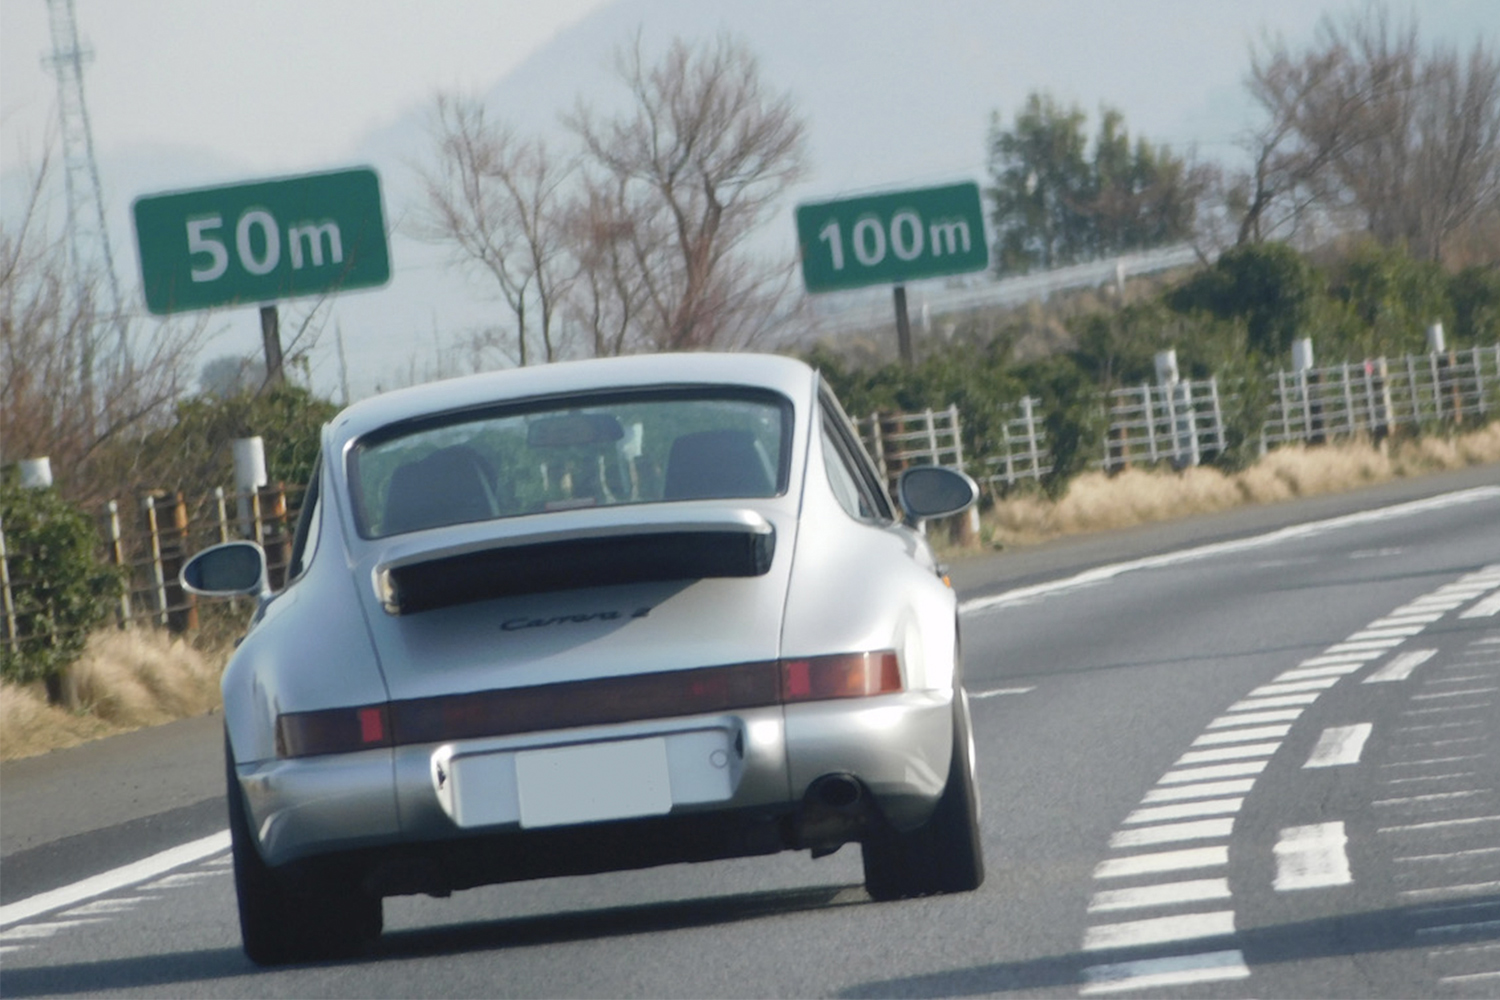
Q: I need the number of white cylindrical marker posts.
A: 5